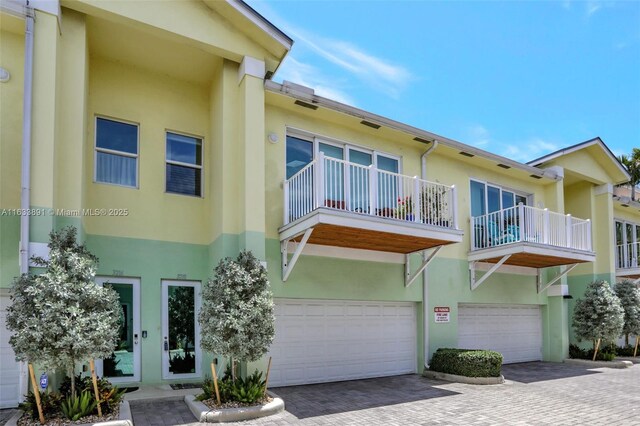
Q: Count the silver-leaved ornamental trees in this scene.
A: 4